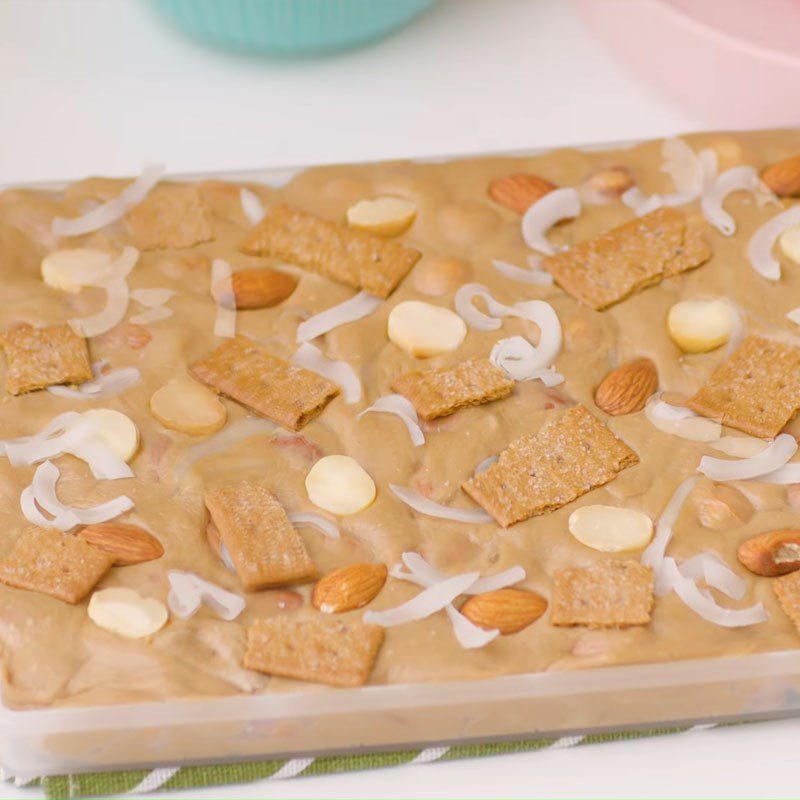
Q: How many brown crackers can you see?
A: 13